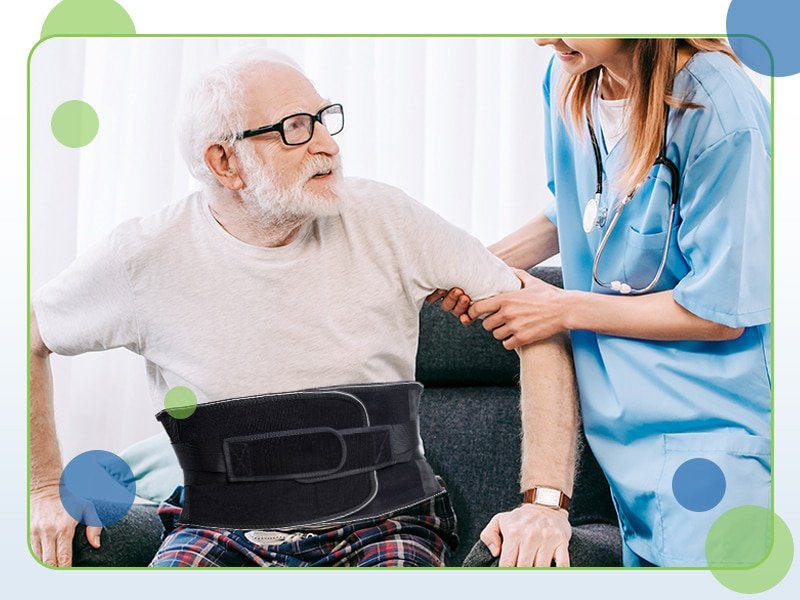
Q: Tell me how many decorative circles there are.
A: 7